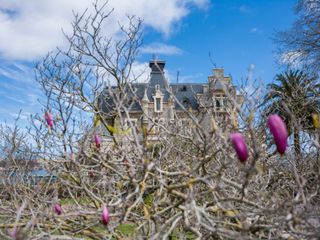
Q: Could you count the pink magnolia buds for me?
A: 6